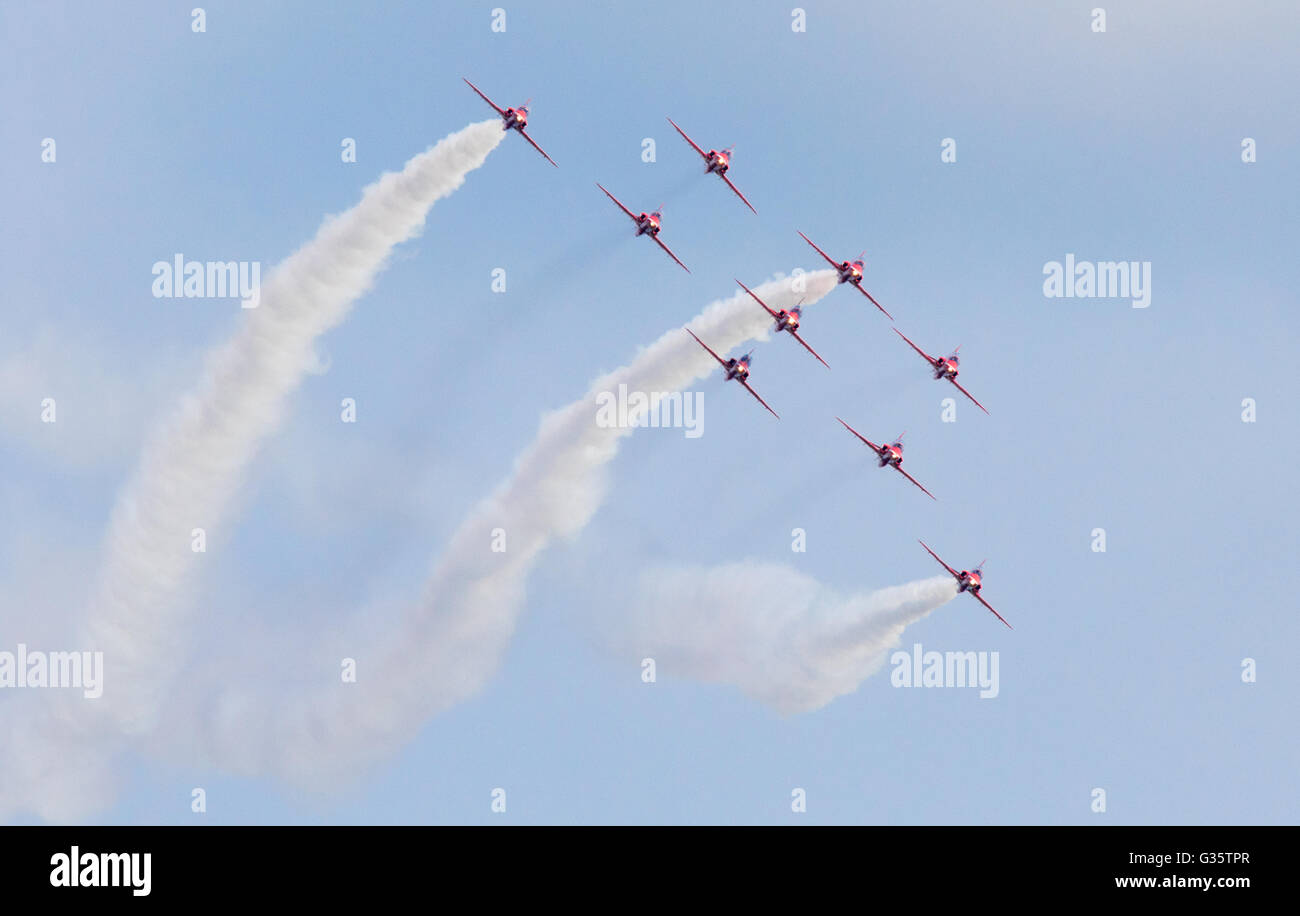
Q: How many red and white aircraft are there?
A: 9